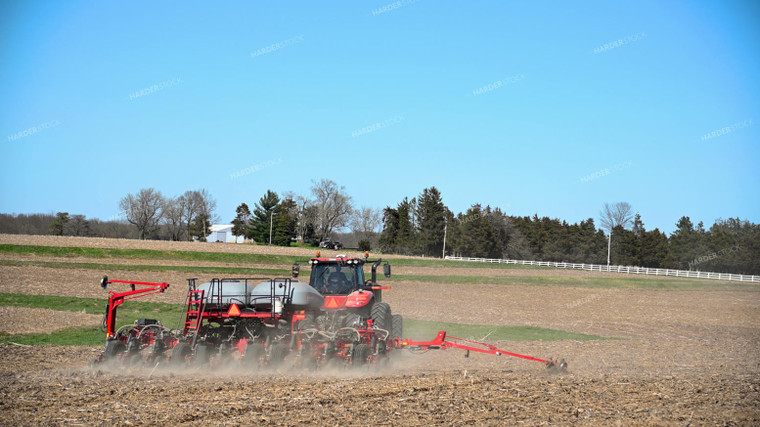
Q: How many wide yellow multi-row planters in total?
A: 0